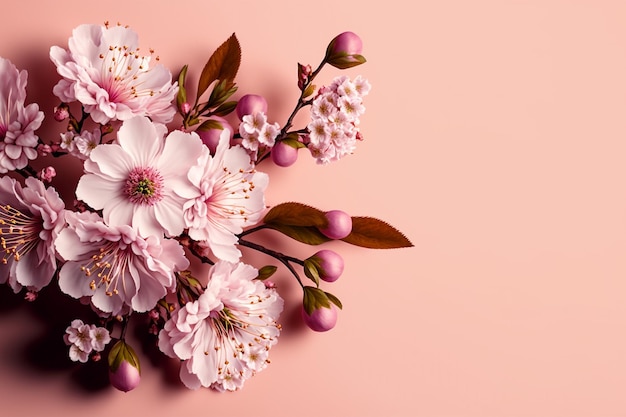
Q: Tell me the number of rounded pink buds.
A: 8